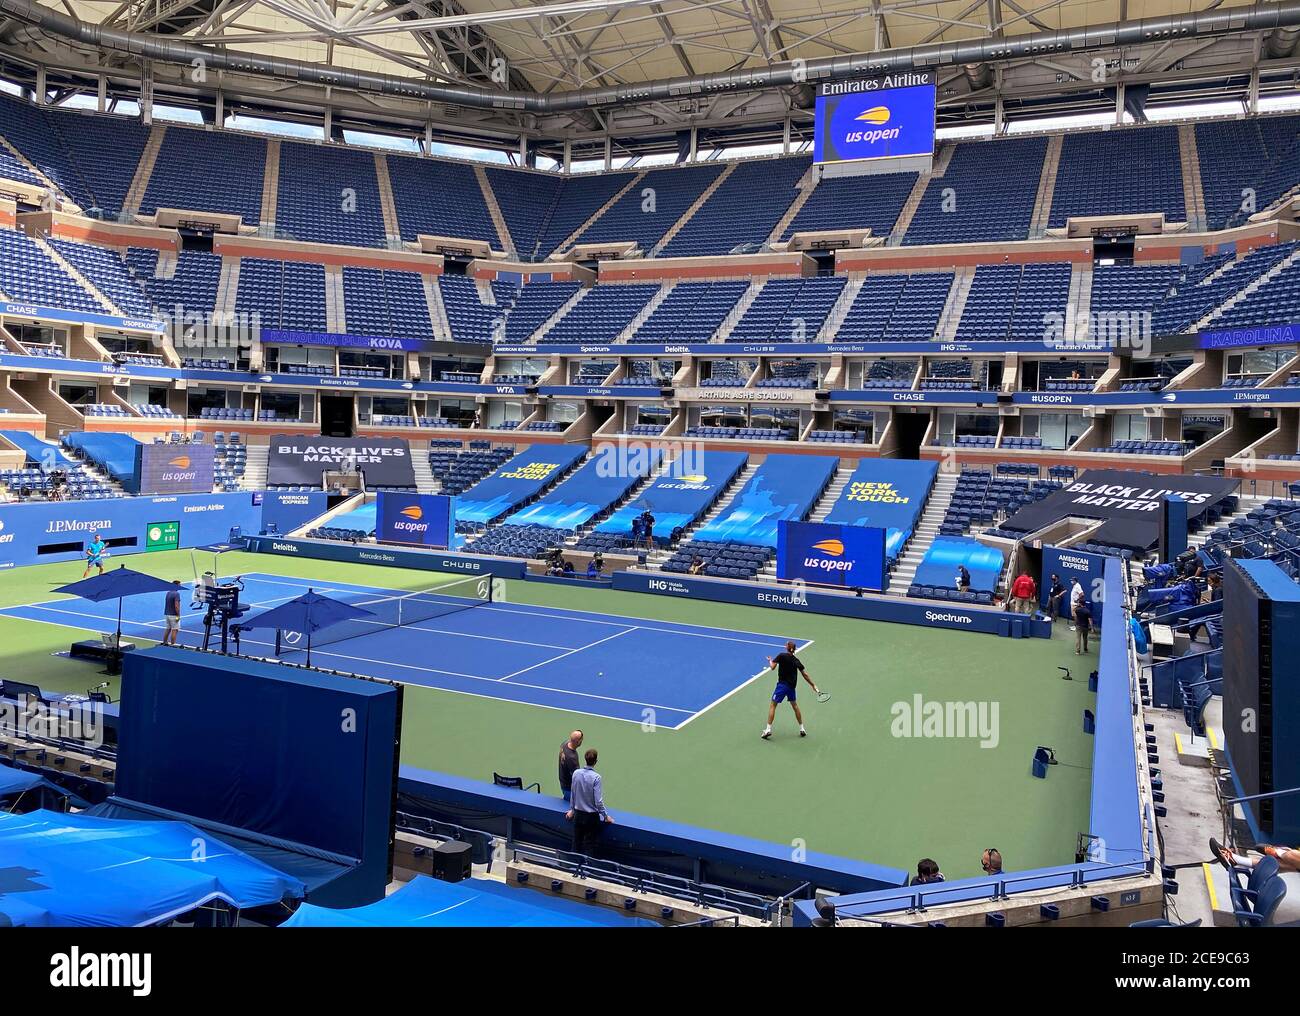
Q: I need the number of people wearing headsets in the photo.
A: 1